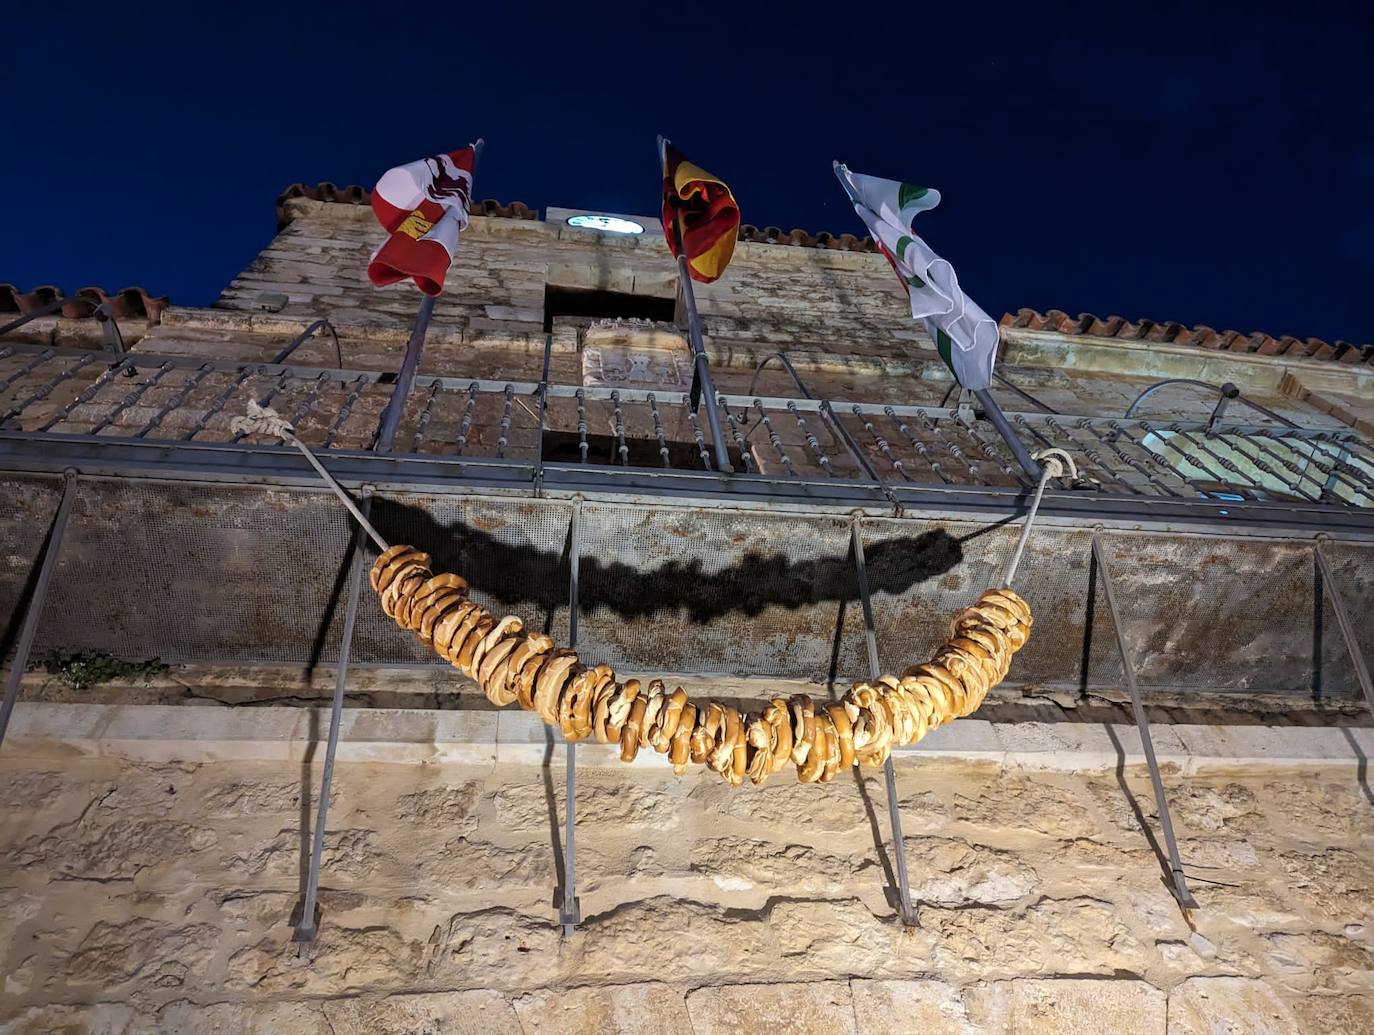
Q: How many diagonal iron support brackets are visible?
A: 6